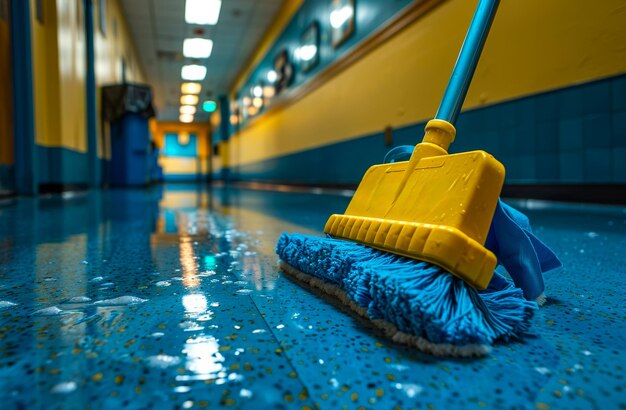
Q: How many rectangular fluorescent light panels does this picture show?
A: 7